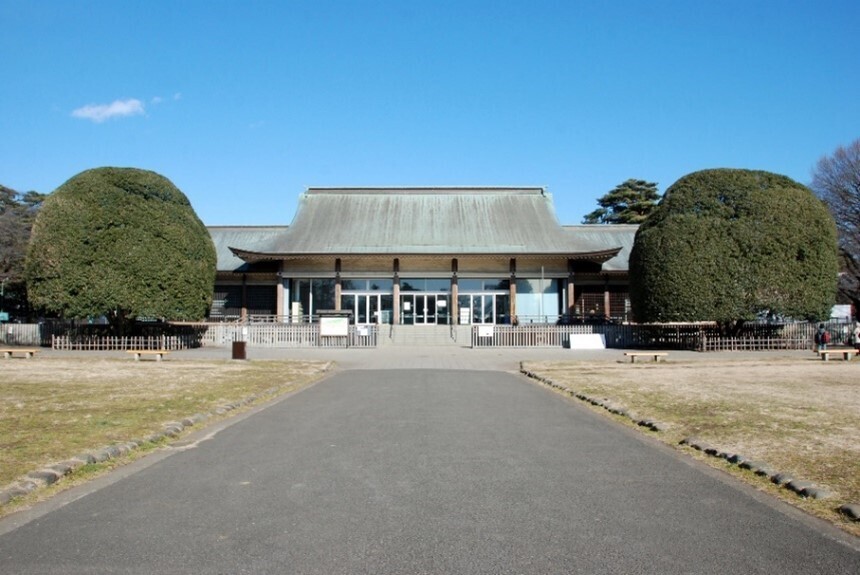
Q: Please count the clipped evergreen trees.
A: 2